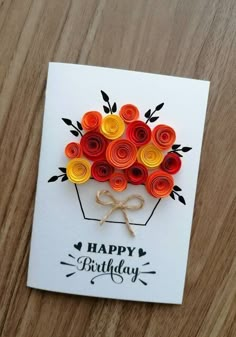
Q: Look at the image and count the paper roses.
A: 15